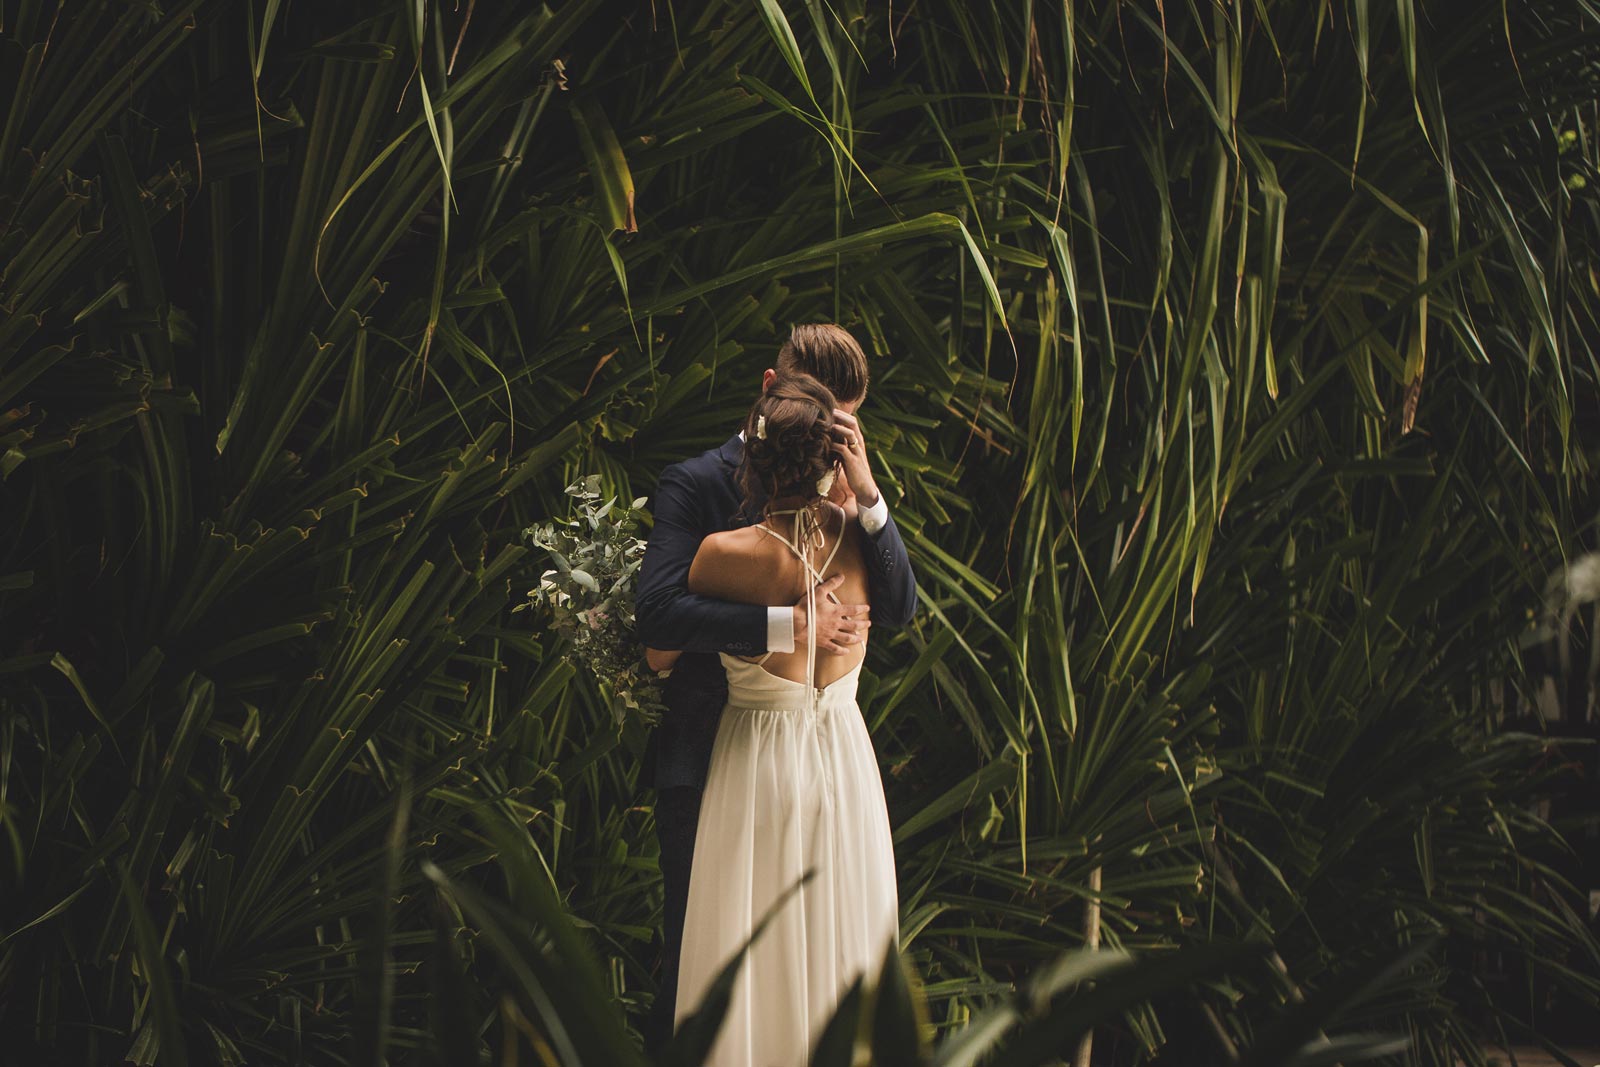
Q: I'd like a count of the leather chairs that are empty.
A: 0